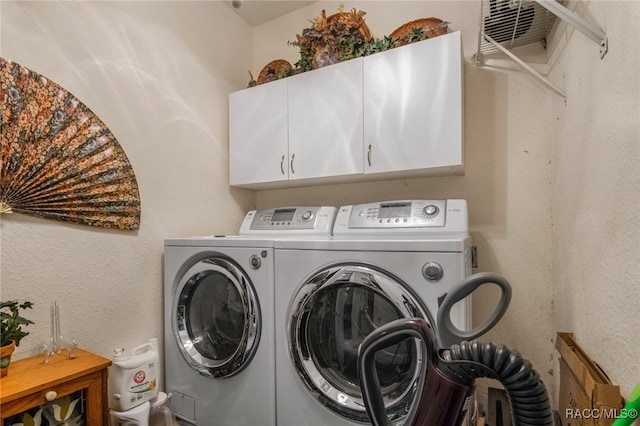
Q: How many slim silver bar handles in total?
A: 3